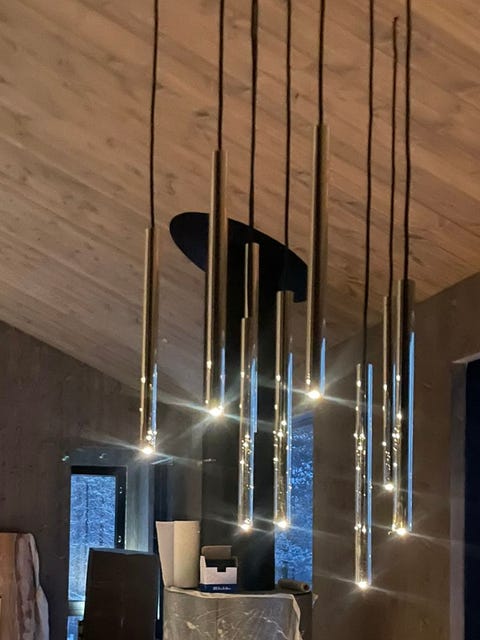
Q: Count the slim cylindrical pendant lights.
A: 9